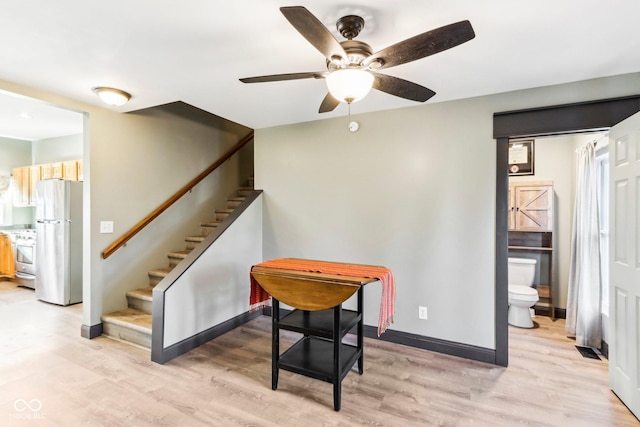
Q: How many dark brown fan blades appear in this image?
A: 5